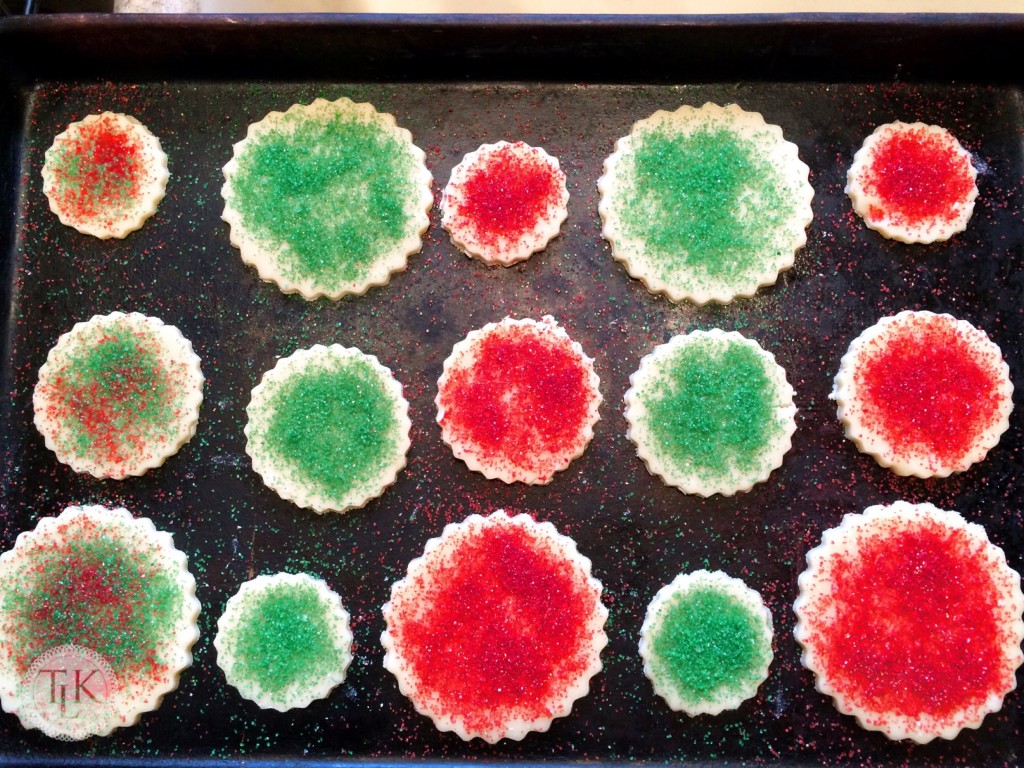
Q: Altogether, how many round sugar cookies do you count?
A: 15